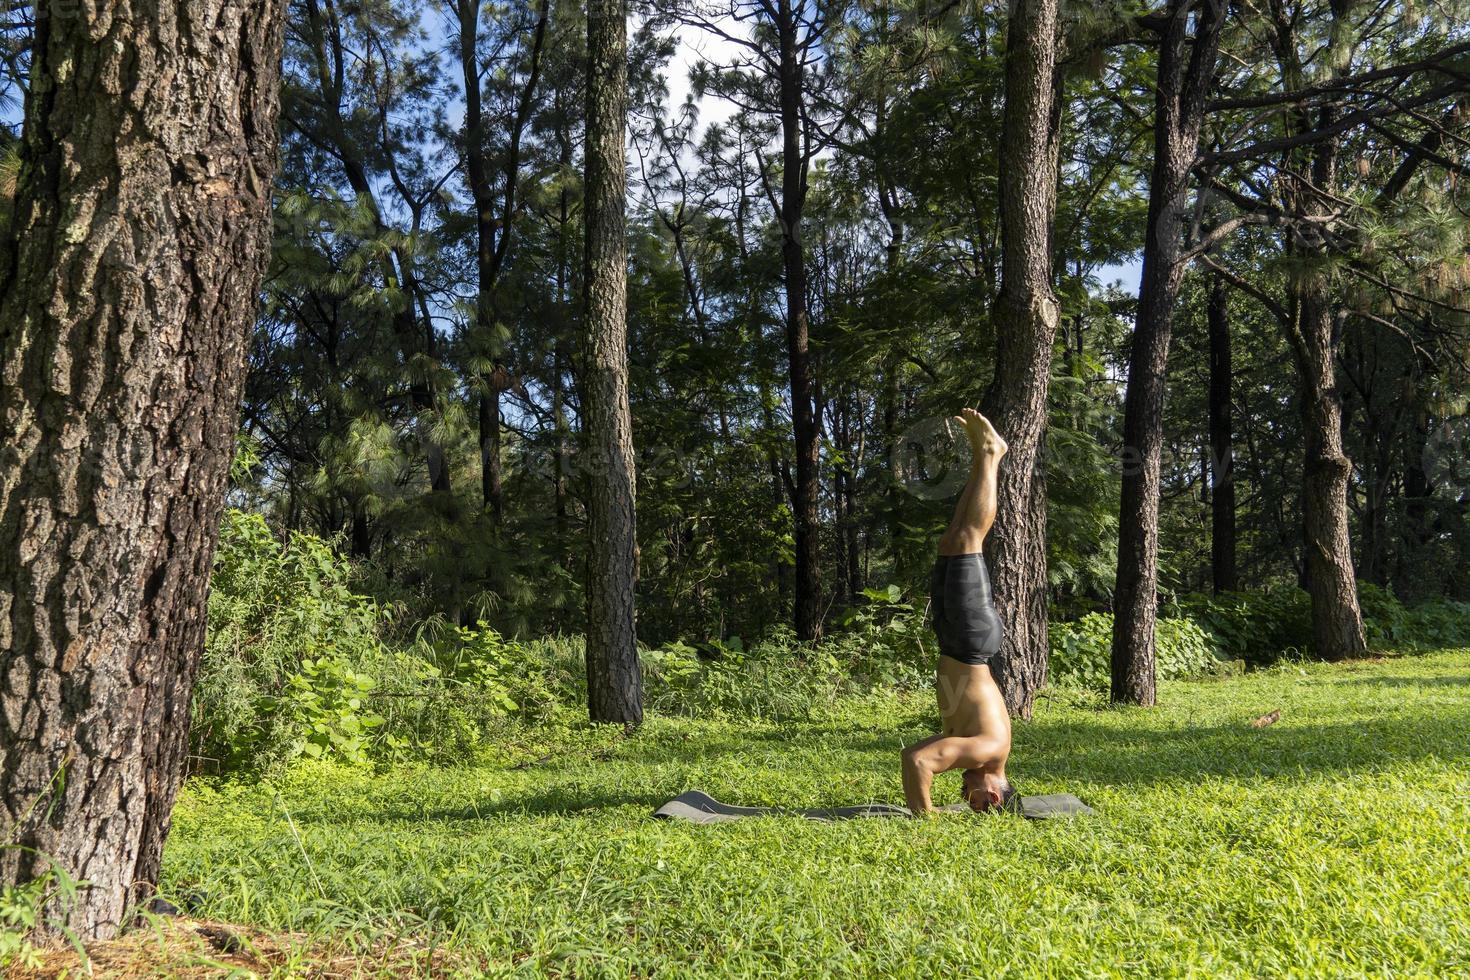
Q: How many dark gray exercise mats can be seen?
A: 1